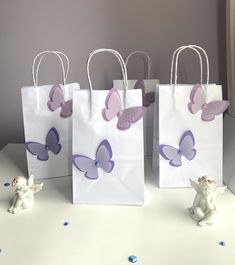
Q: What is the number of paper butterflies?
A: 7